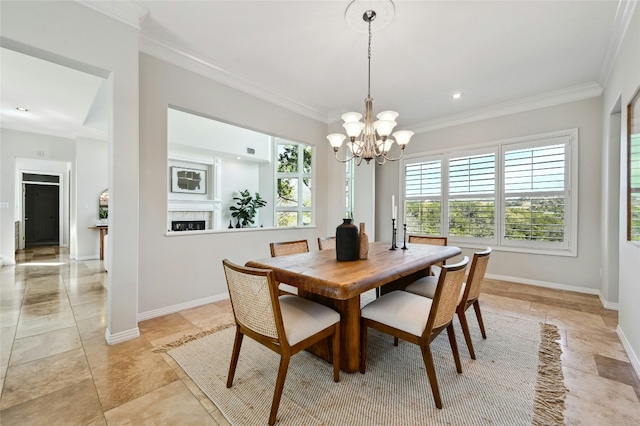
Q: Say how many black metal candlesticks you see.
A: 3